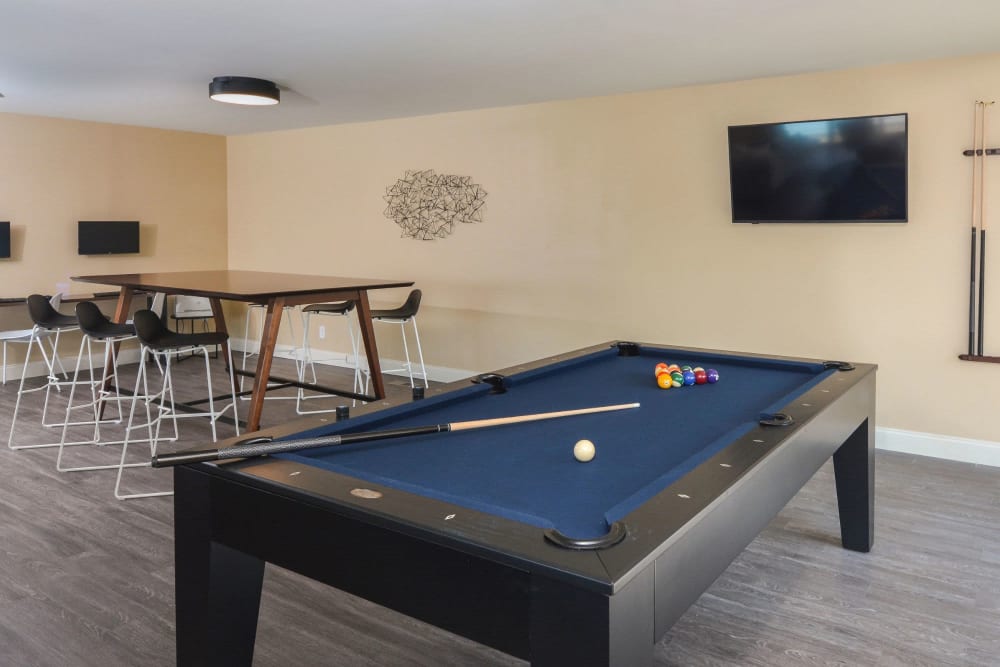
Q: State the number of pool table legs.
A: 3